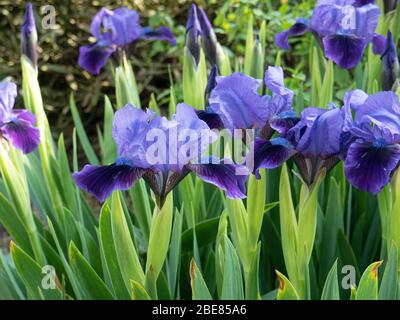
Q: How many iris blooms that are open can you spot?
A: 7